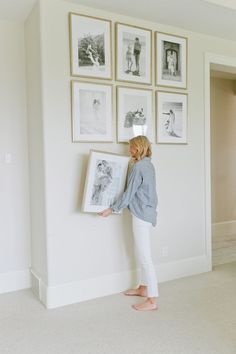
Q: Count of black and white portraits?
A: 7